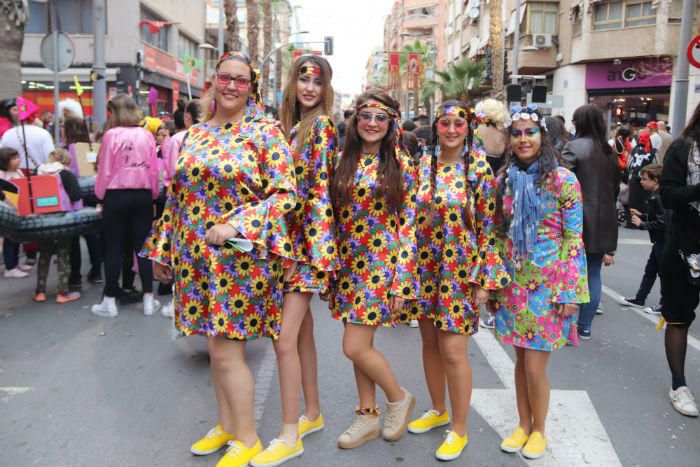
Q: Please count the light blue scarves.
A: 1